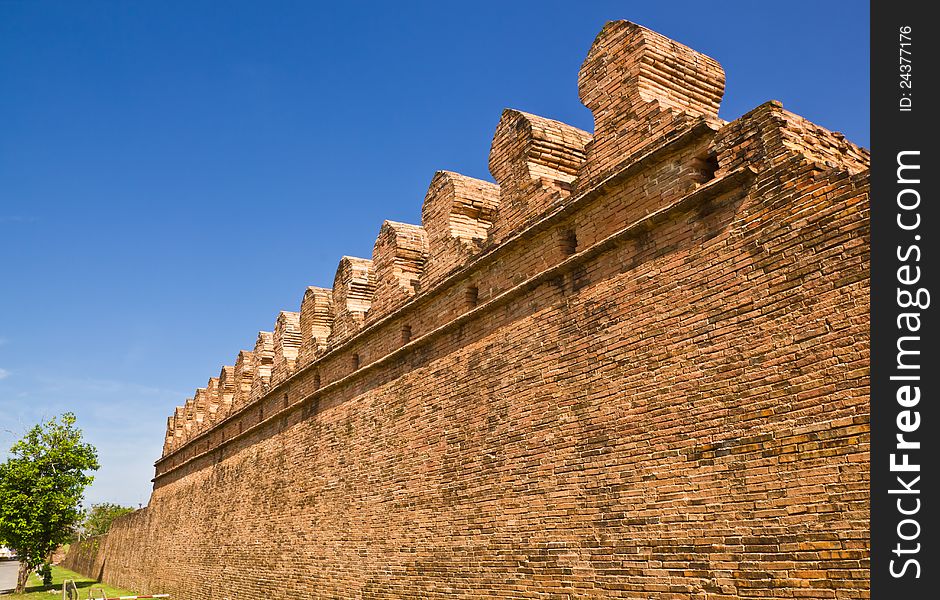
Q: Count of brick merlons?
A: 15